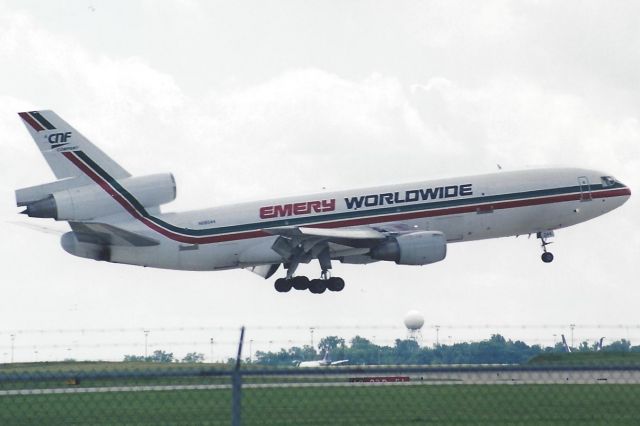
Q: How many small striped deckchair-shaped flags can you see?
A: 0